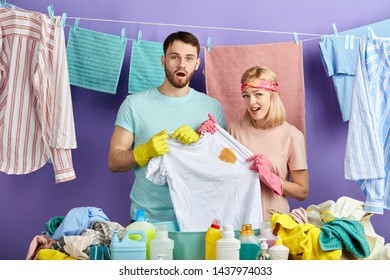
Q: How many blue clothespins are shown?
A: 12